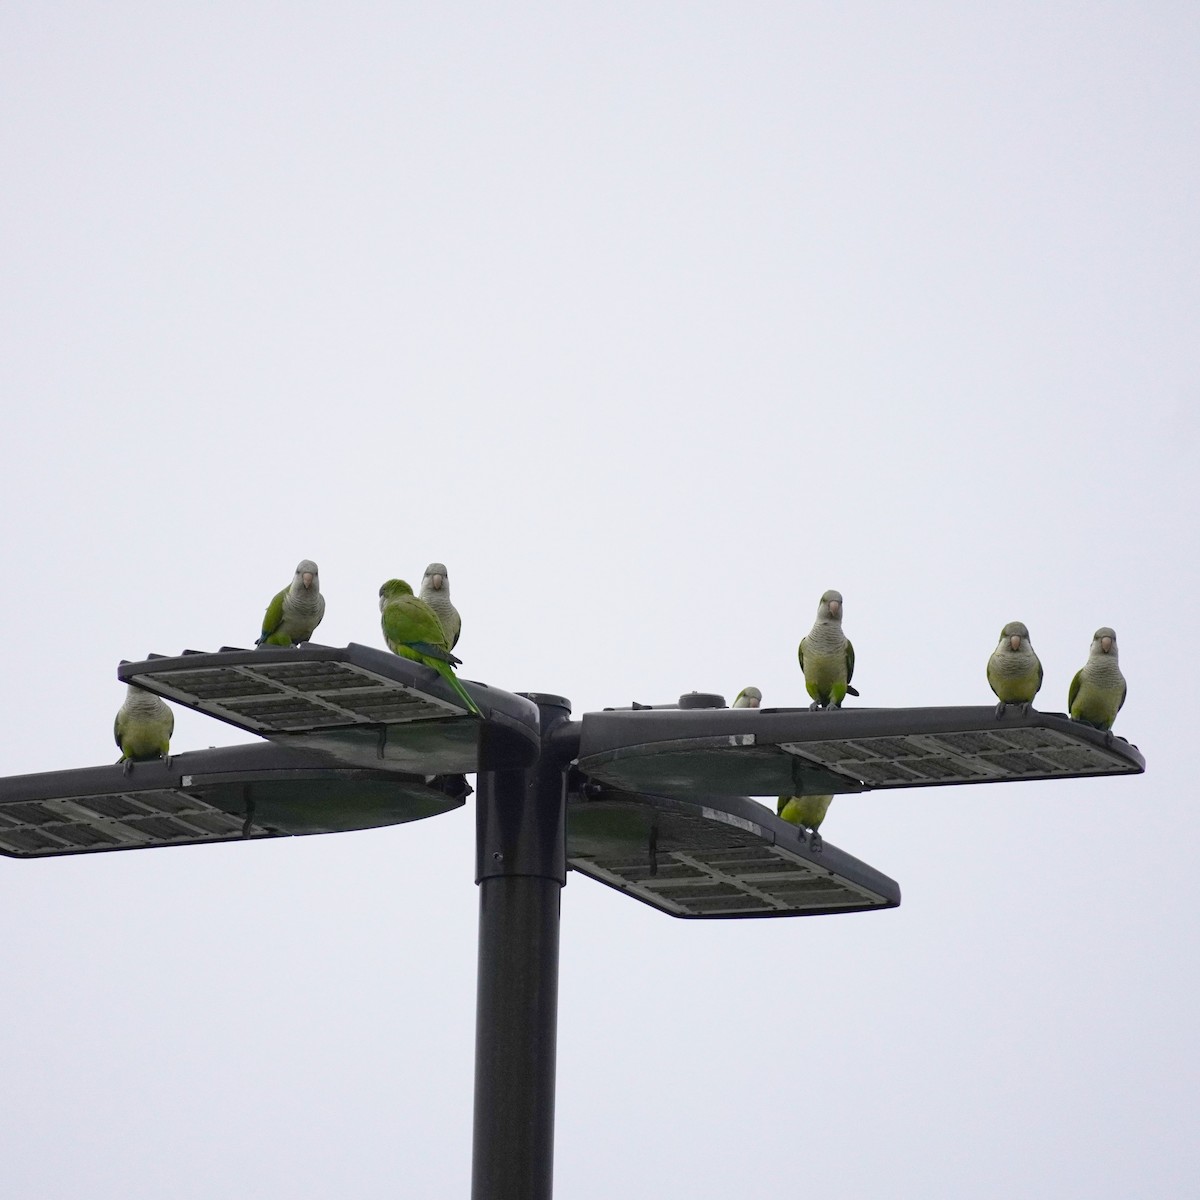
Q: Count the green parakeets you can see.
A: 9